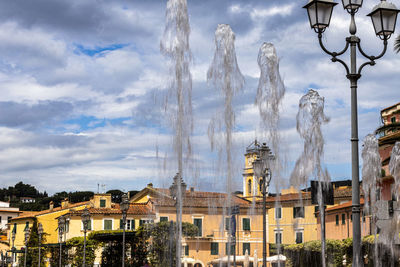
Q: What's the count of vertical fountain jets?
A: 6